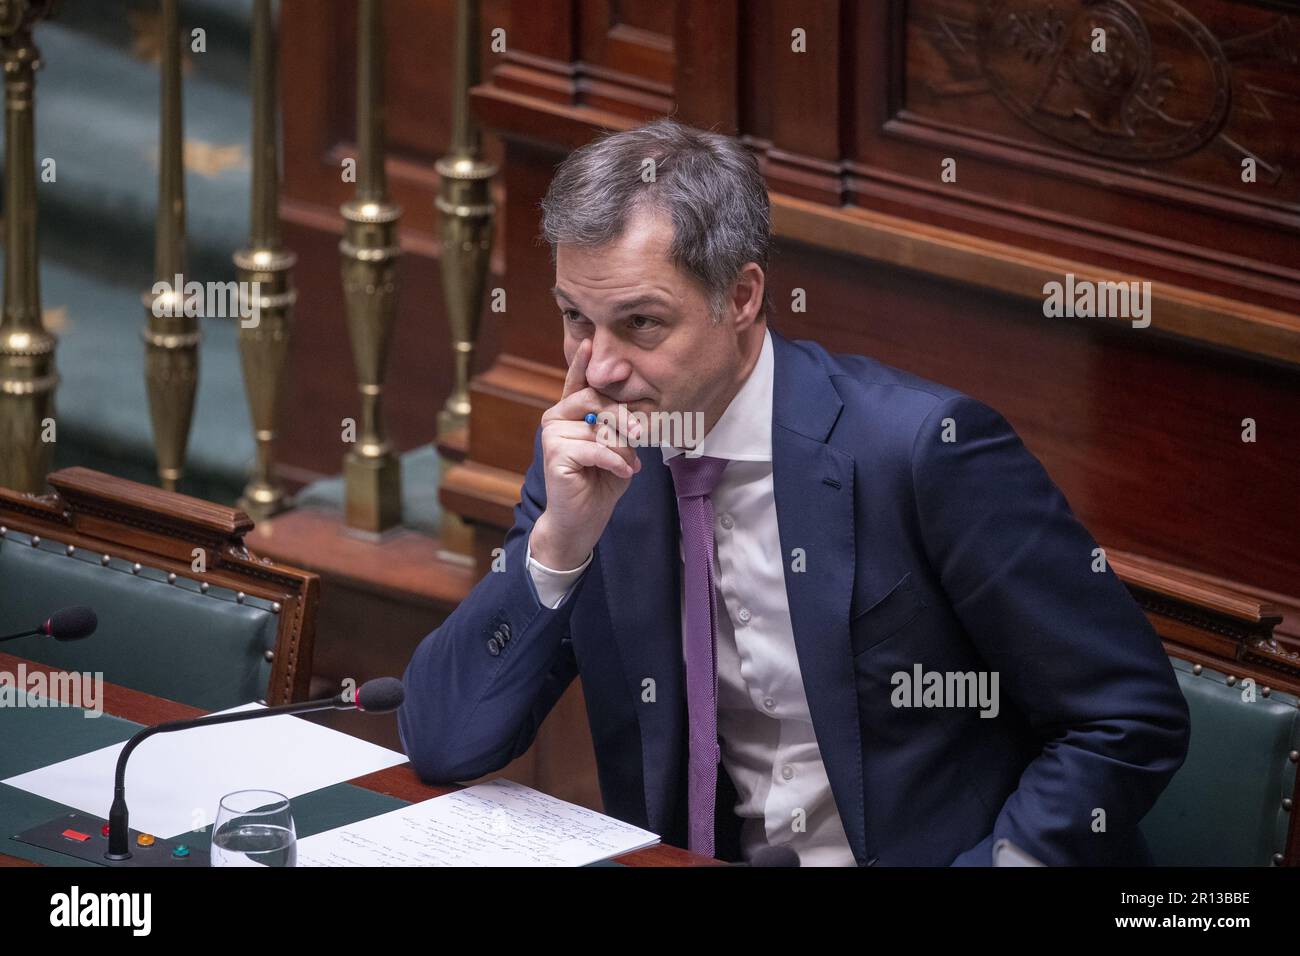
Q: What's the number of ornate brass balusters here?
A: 5